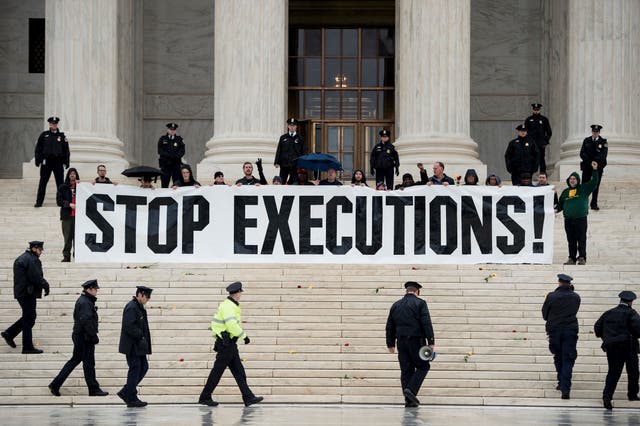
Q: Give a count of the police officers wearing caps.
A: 14